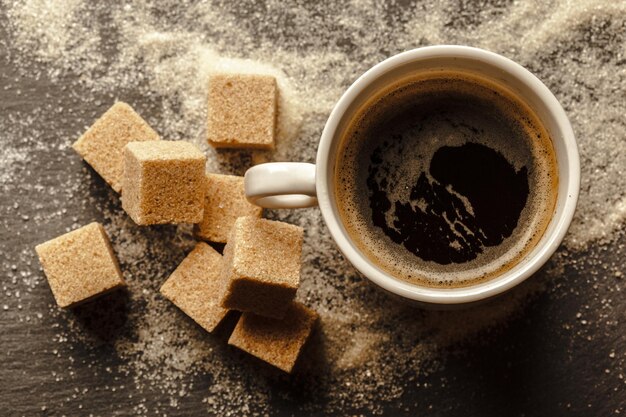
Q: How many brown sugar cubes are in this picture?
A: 8